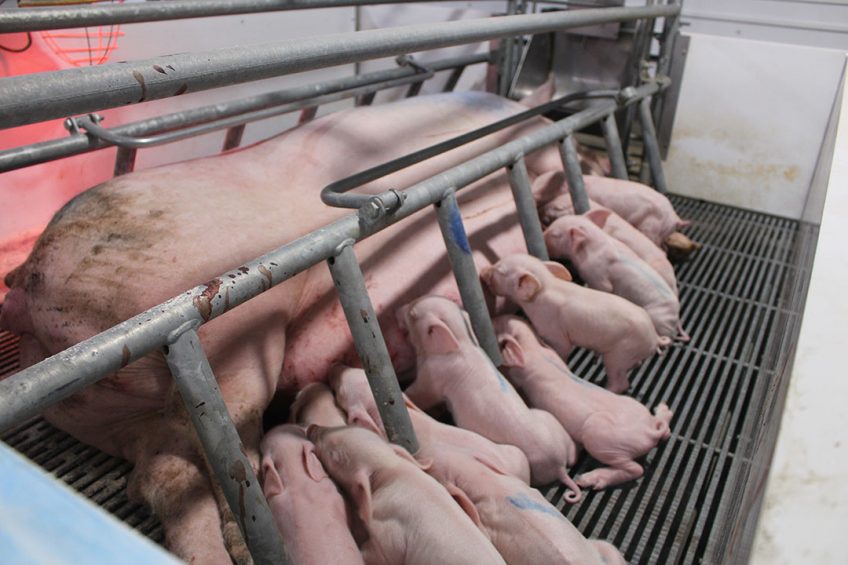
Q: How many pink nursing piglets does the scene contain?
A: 11